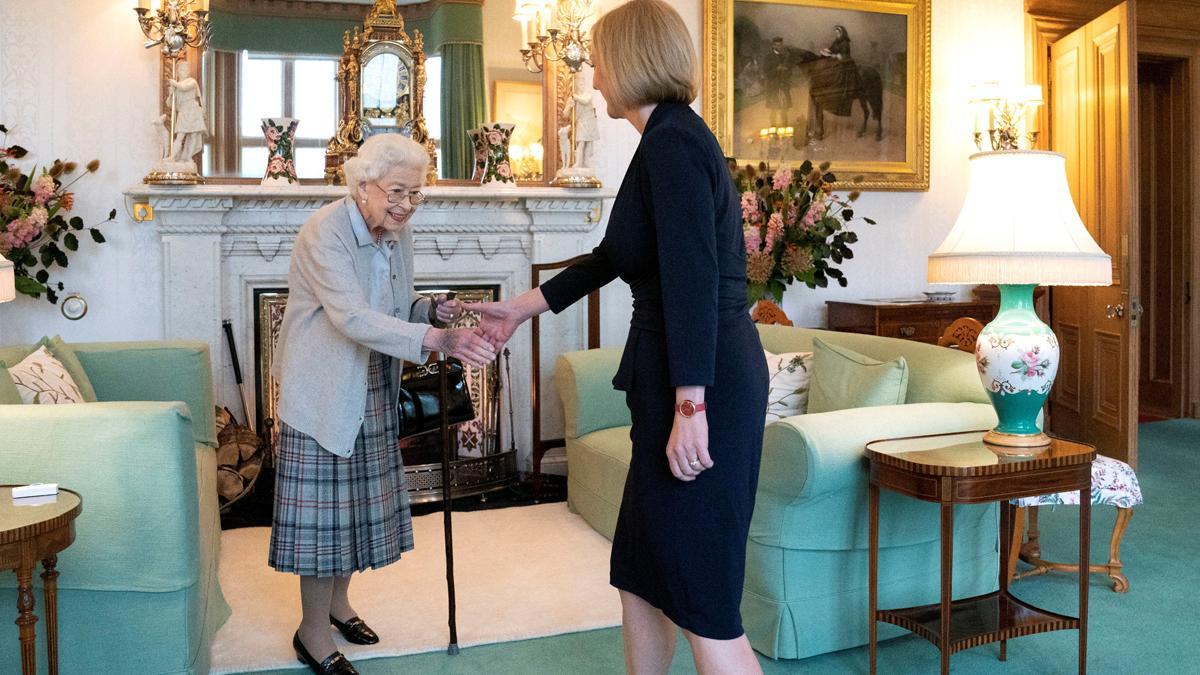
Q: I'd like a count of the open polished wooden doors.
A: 1